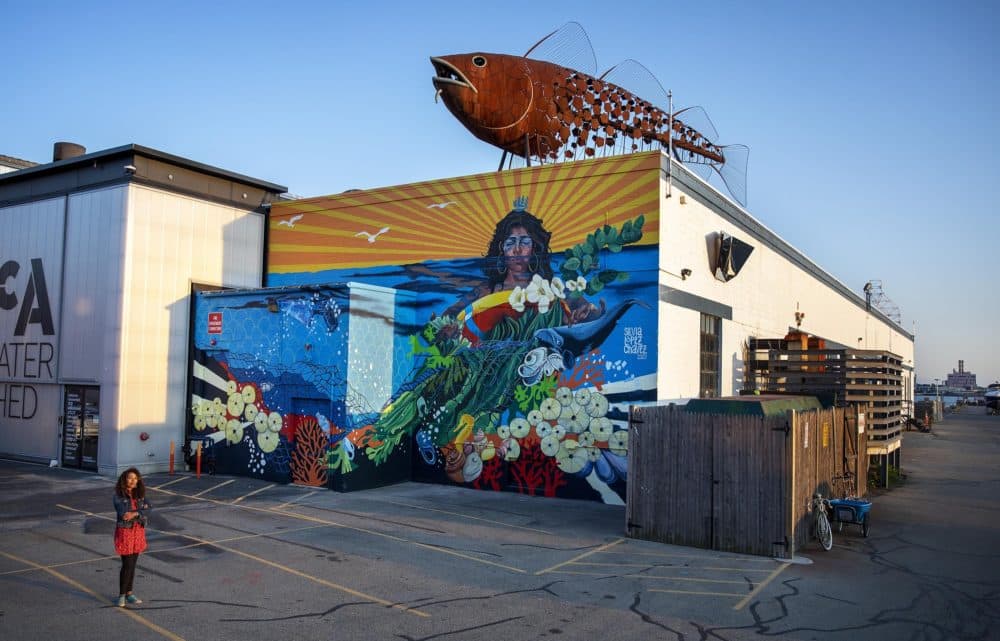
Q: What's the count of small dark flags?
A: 0